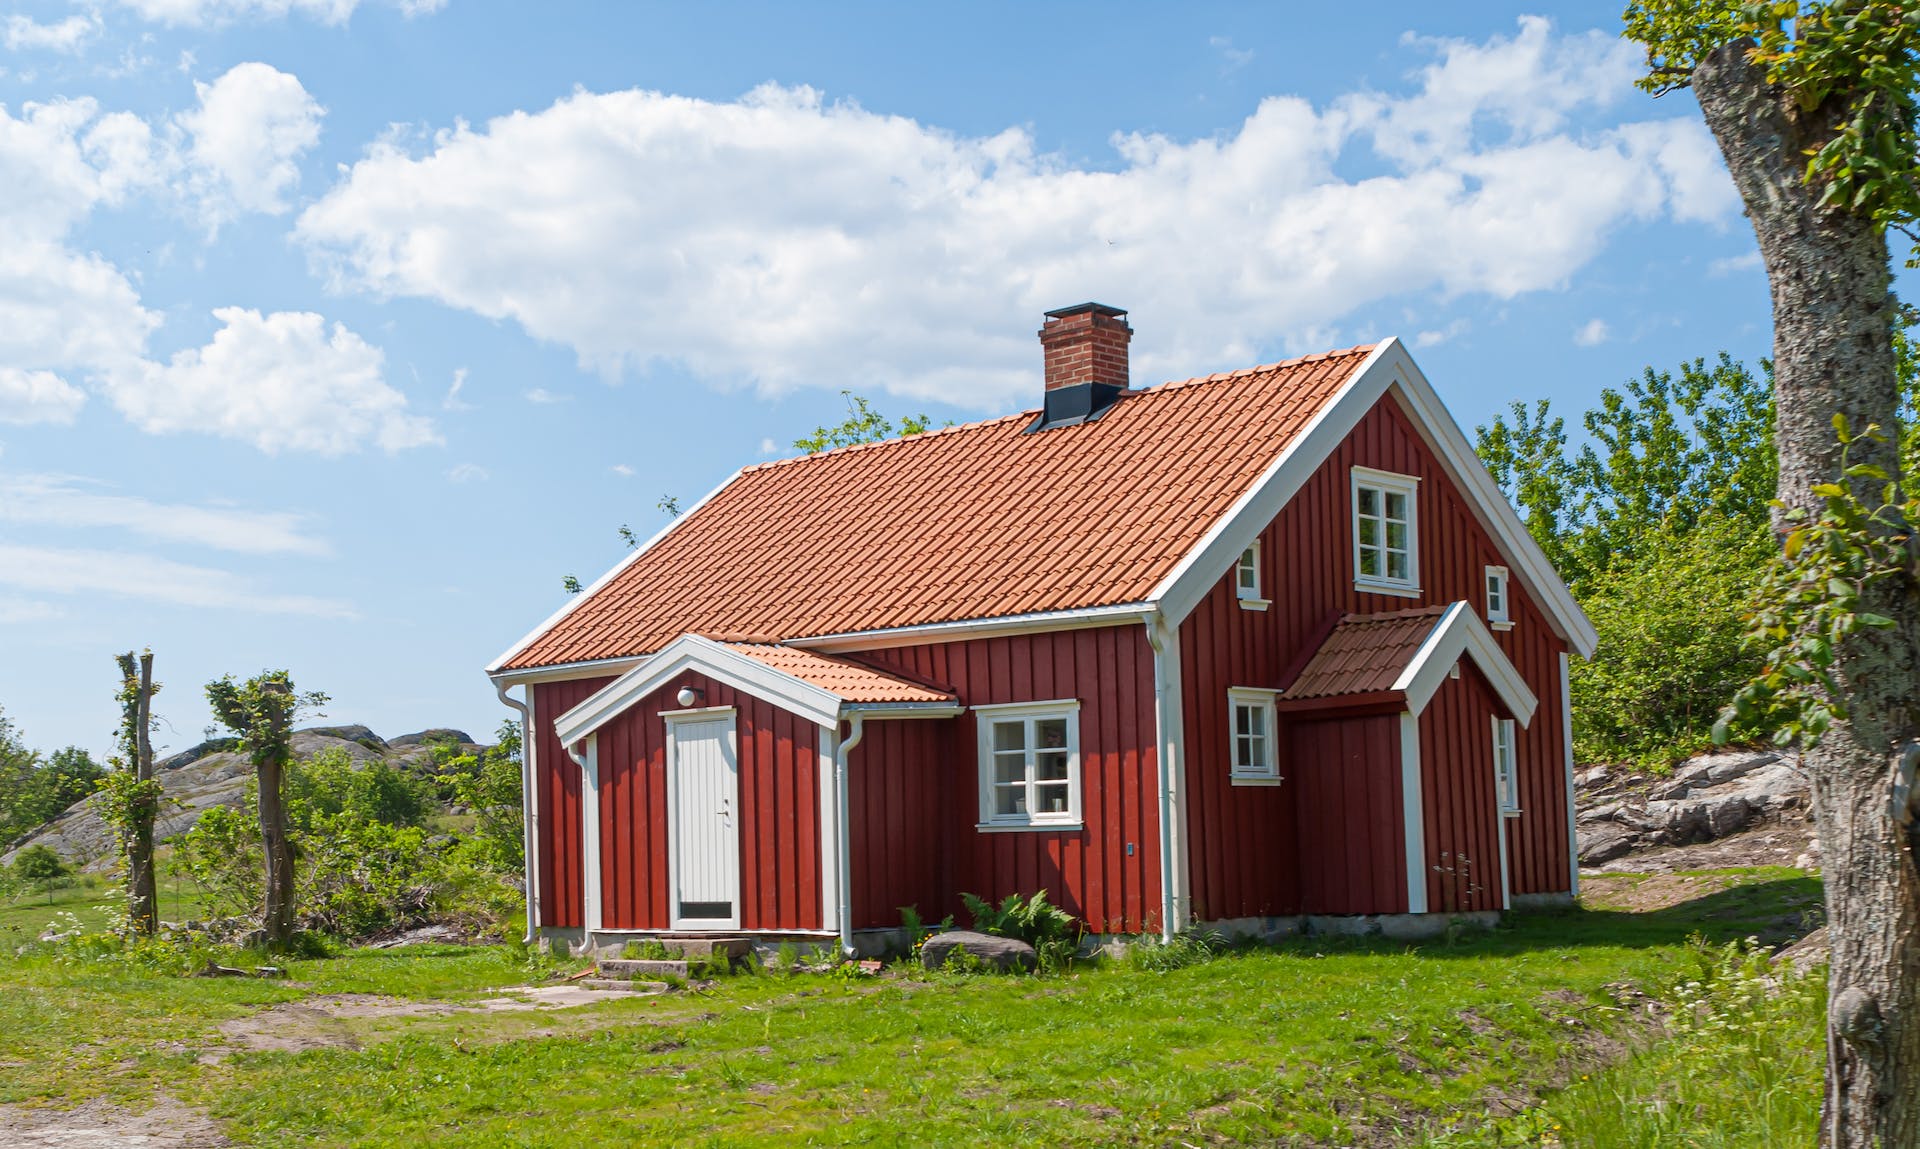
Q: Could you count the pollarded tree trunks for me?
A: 3